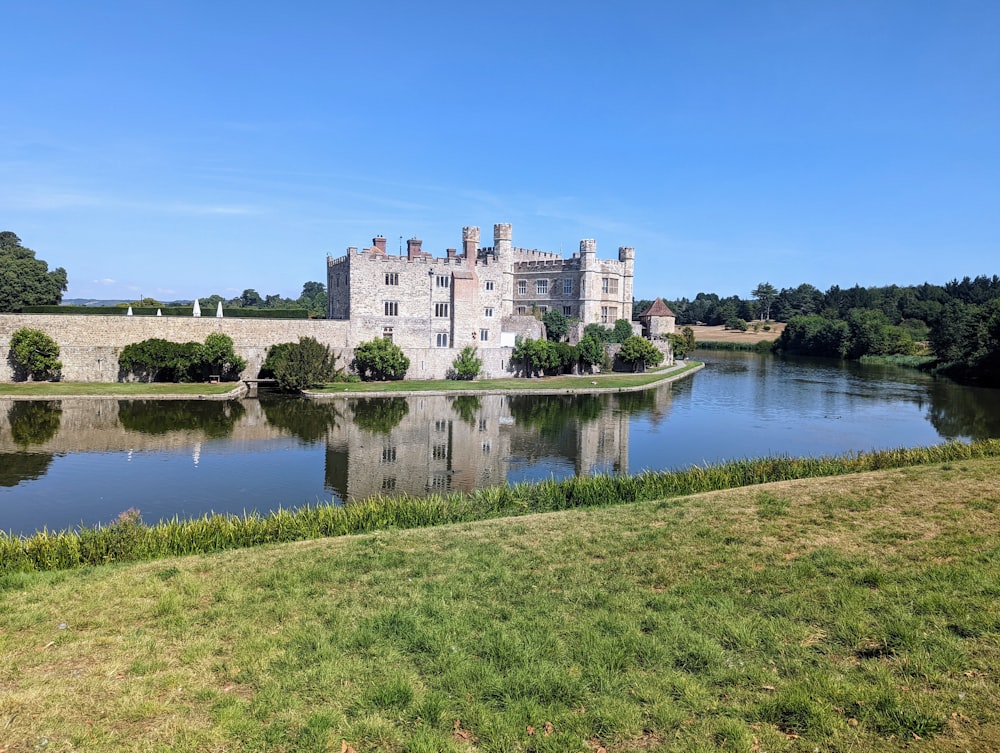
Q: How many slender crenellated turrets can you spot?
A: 4